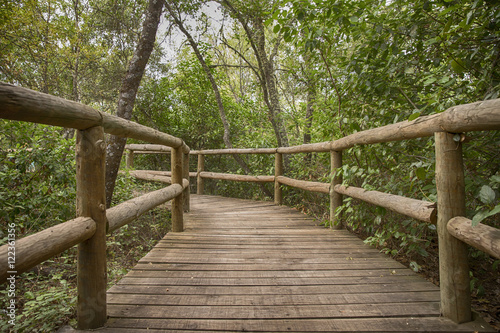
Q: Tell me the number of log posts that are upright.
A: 8